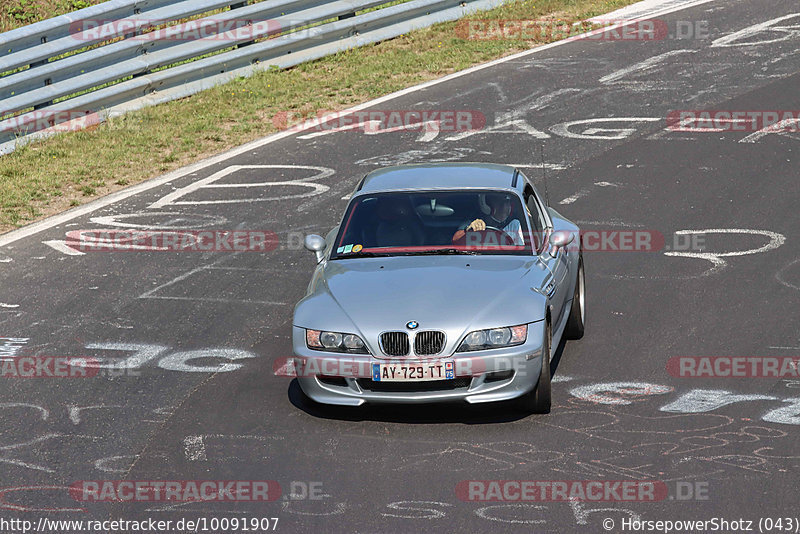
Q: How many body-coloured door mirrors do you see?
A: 2